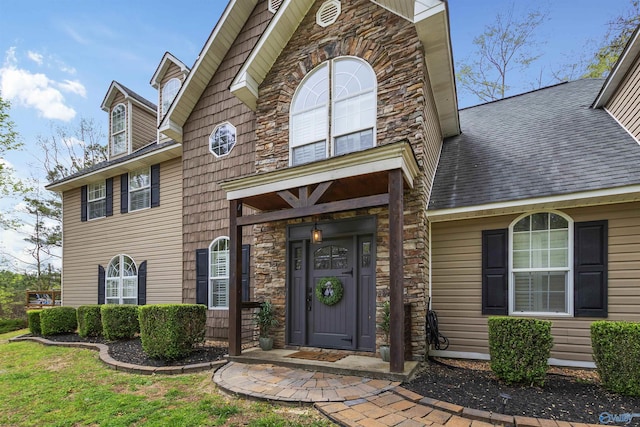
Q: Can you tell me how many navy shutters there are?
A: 10